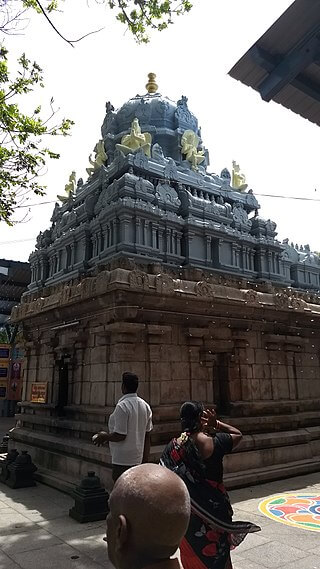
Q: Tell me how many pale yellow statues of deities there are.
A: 5